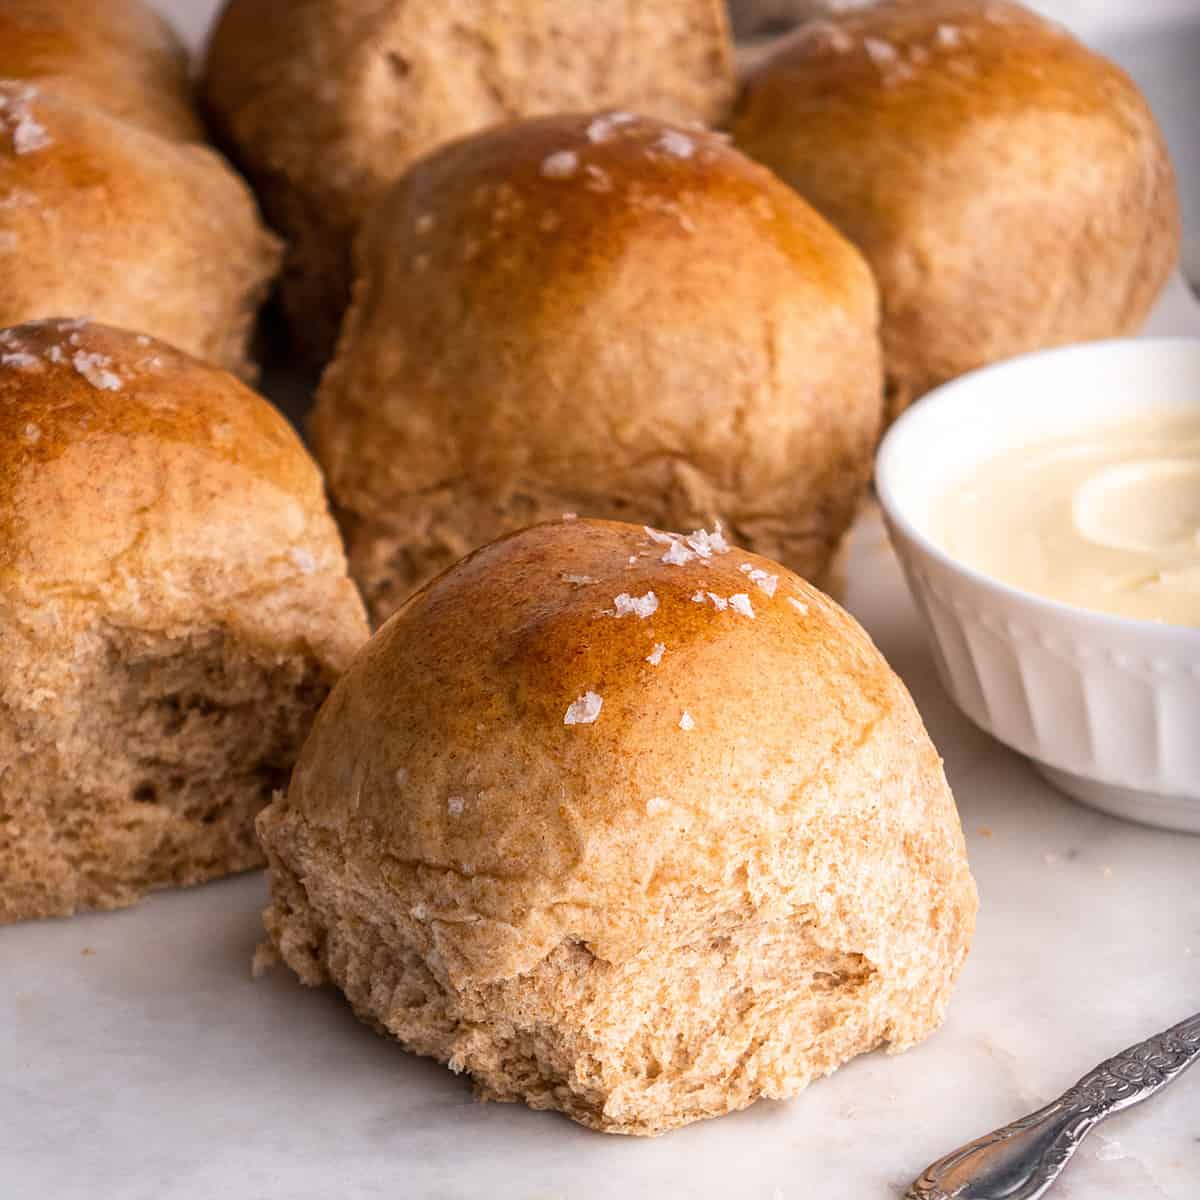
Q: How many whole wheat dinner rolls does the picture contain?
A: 7